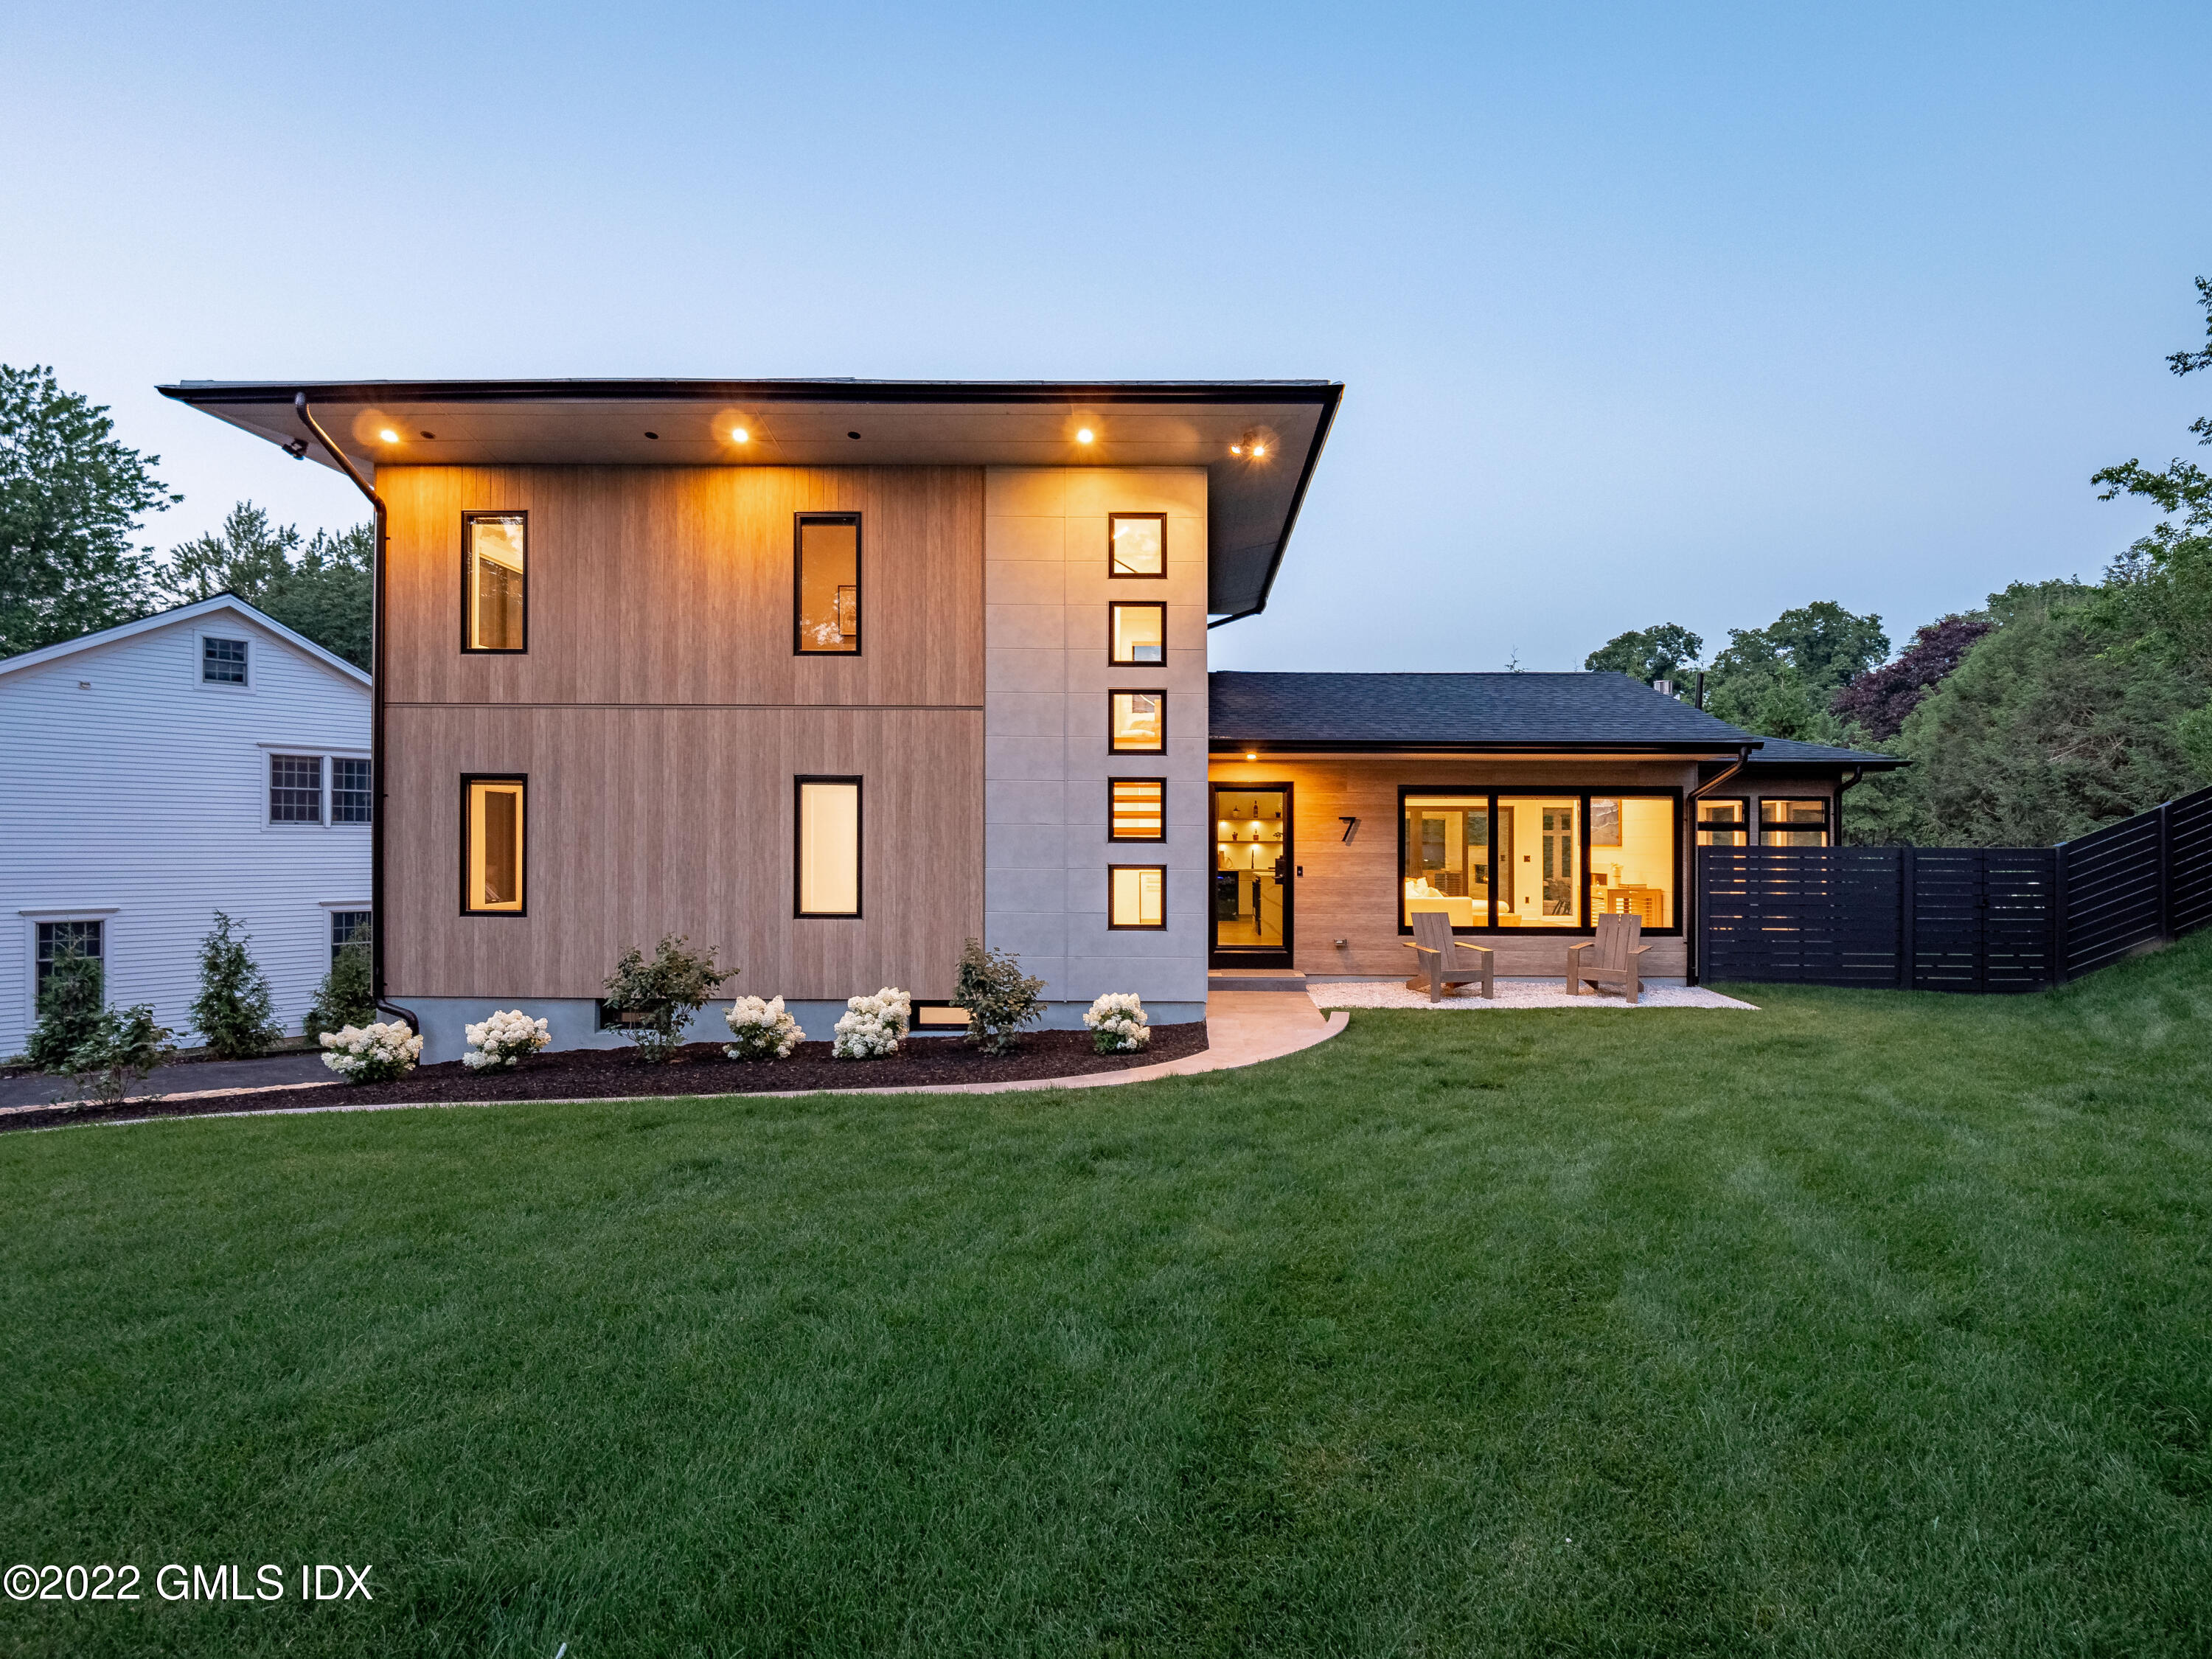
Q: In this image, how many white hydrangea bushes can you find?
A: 5